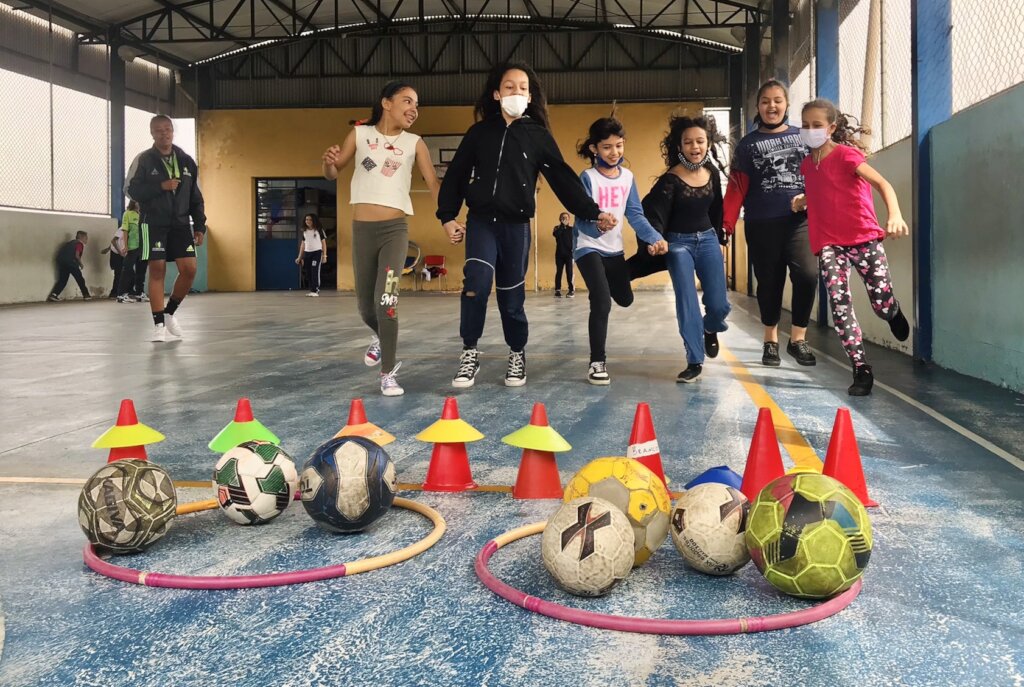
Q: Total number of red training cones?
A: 8